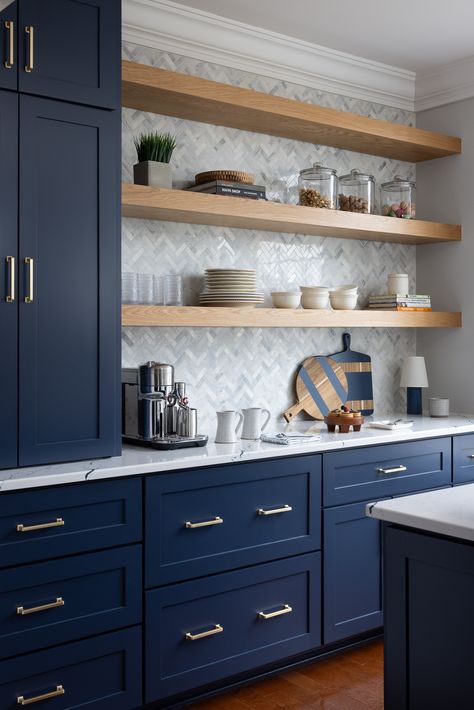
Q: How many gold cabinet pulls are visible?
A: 12